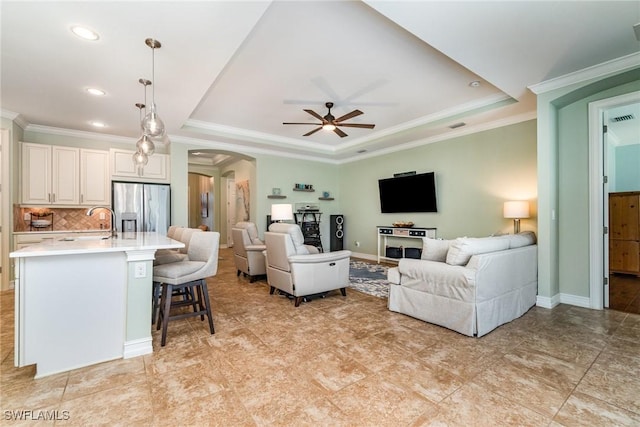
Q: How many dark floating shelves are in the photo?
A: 3